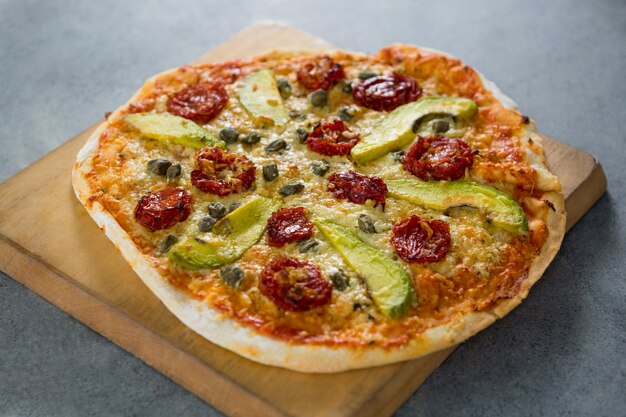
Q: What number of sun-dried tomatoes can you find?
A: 11